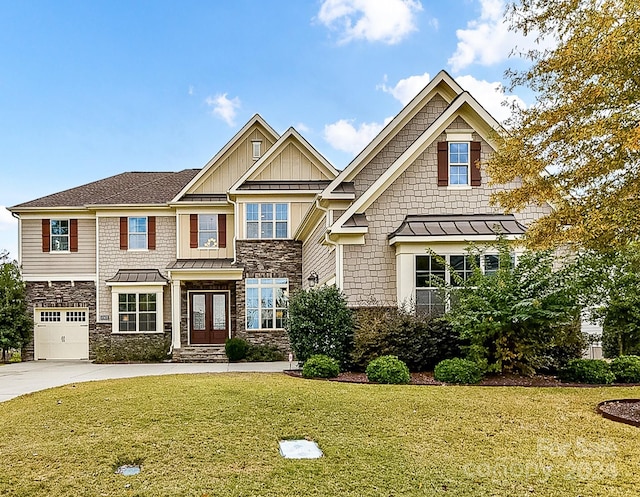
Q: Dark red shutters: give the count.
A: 8